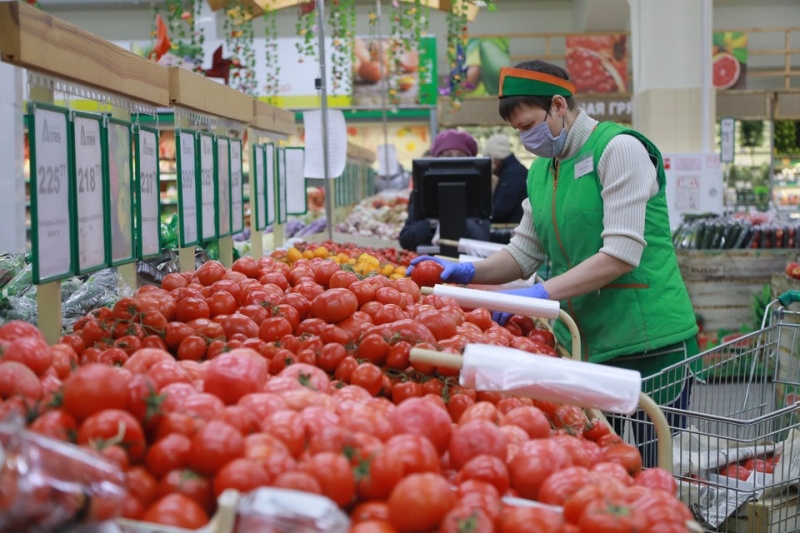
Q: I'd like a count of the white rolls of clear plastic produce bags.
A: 4